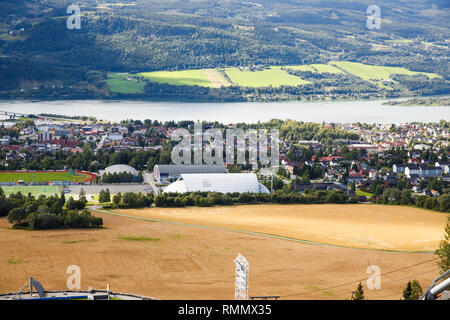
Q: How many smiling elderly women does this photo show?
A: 0